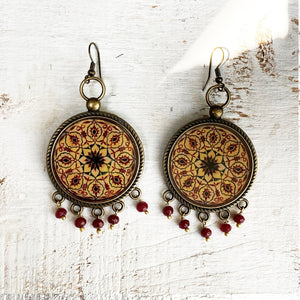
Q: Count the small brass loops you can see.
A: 10